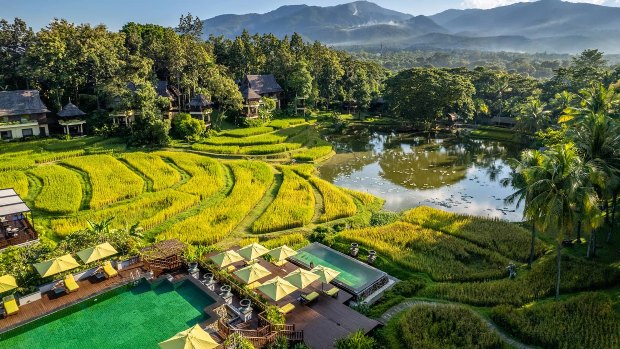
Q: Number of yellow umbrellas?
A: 11